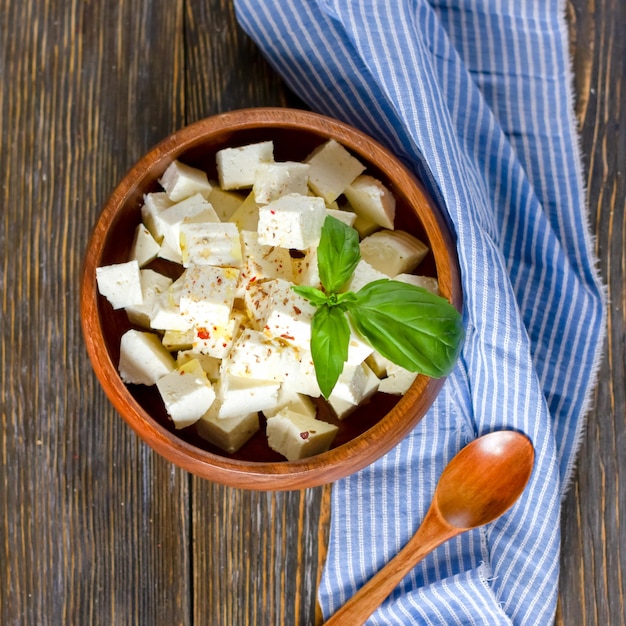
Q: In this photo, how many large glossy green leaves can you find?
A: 3